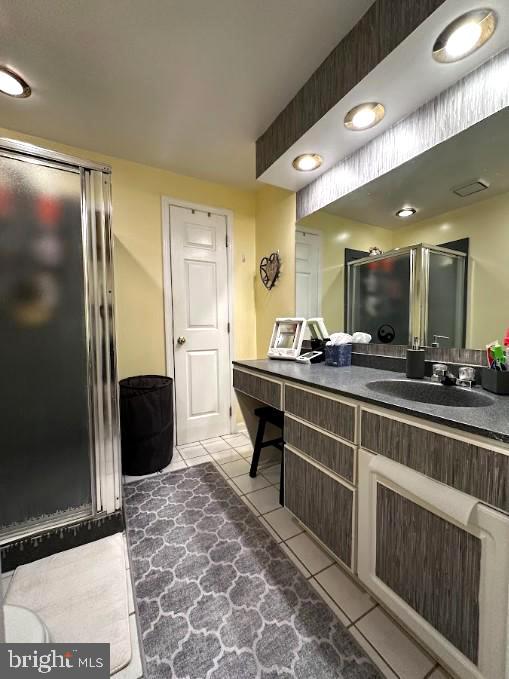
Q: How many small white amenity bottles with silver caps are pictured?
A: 0